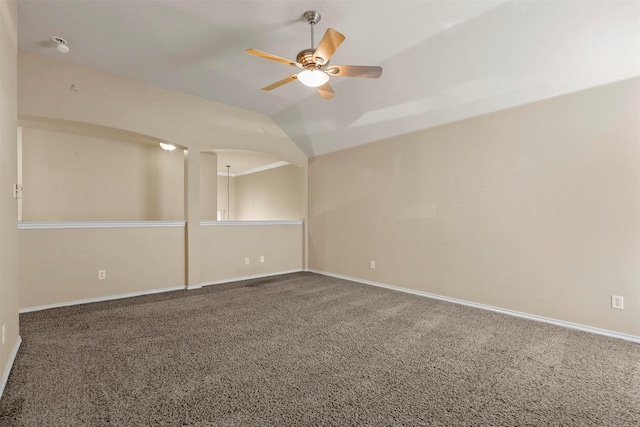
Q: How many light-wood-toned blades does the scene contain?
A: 5